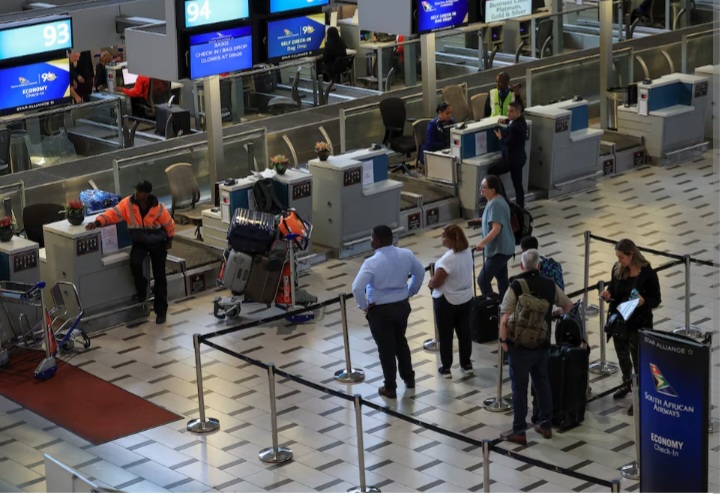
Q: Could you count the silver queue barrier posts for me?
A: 12